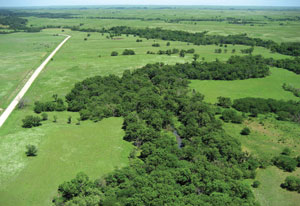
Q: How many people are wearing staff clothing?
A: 0